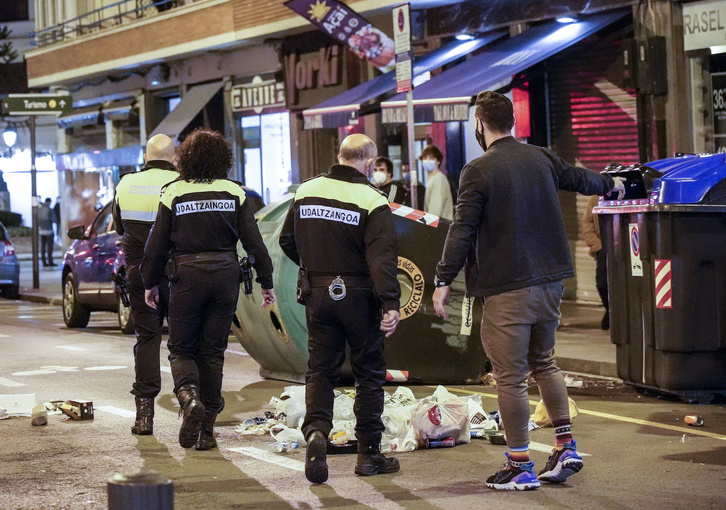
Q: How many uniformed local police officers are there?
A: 3